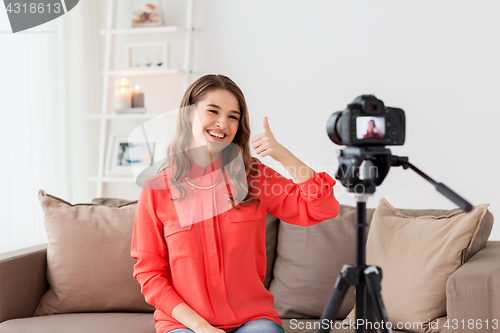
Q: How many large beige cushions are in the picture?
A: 2